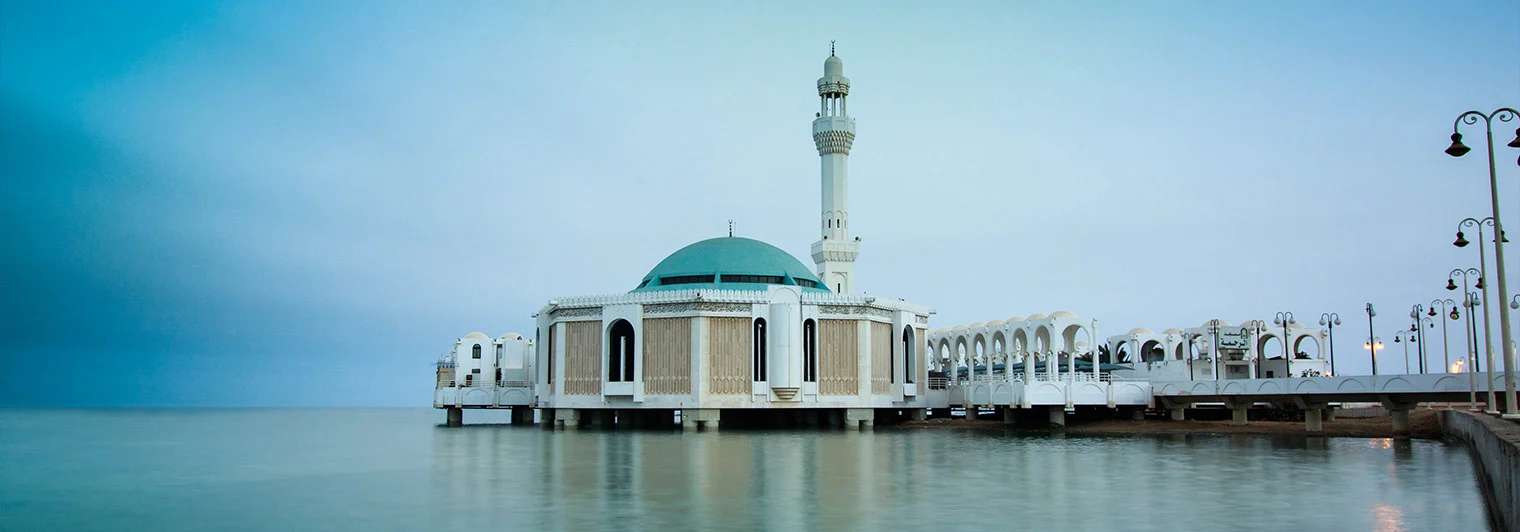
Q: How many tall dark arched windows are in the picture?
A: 4